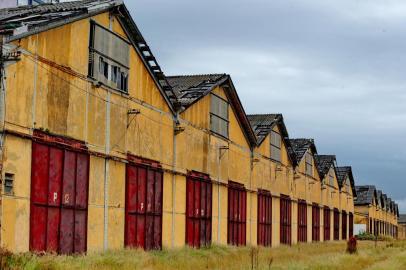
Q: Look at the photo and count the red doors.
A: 12